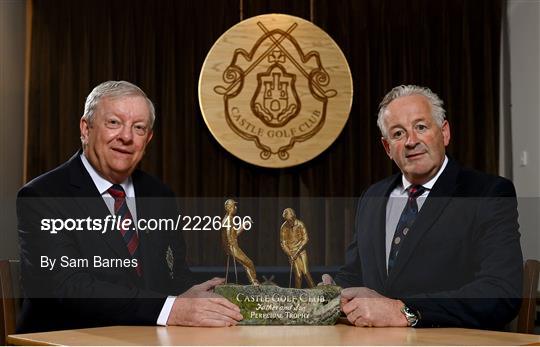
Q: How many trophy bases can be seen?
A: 1